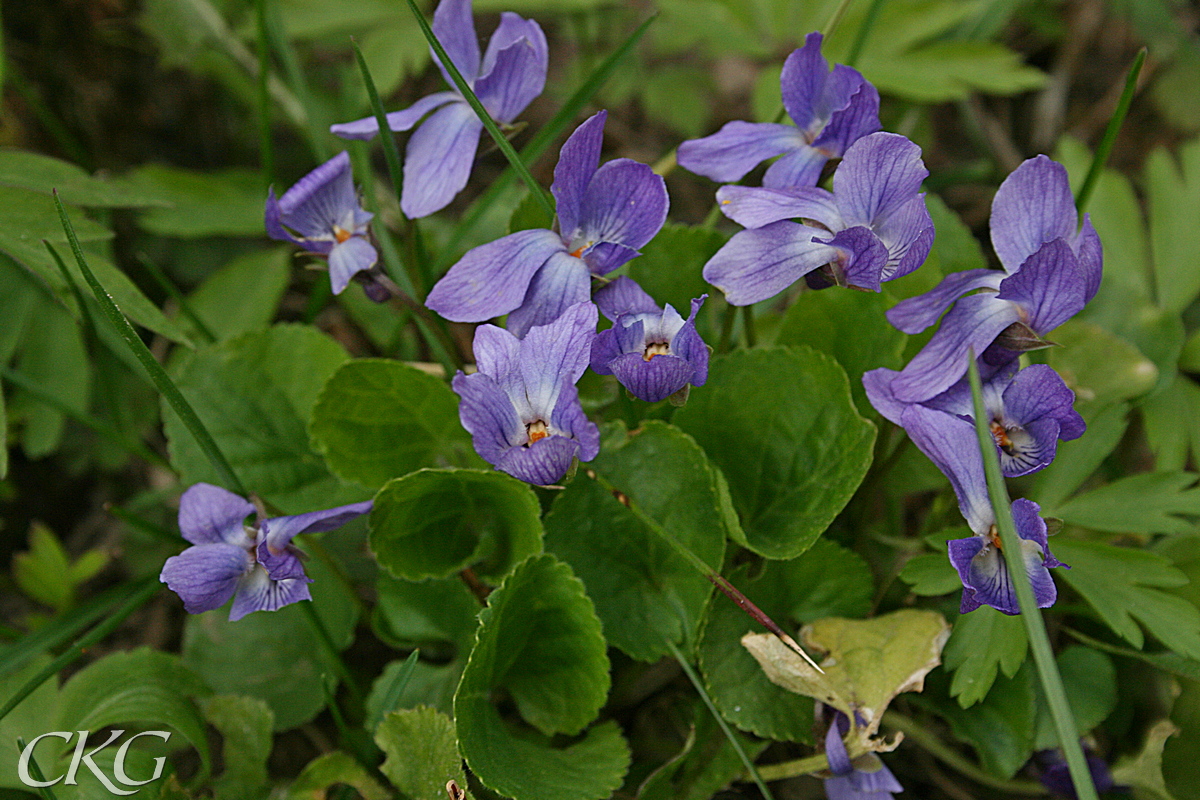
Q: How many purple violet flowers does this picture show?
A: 12